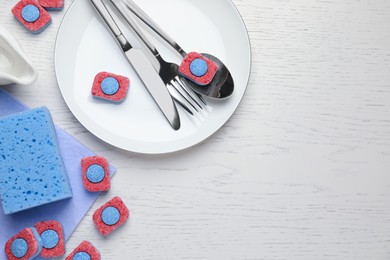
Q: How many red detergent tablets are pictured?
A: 9